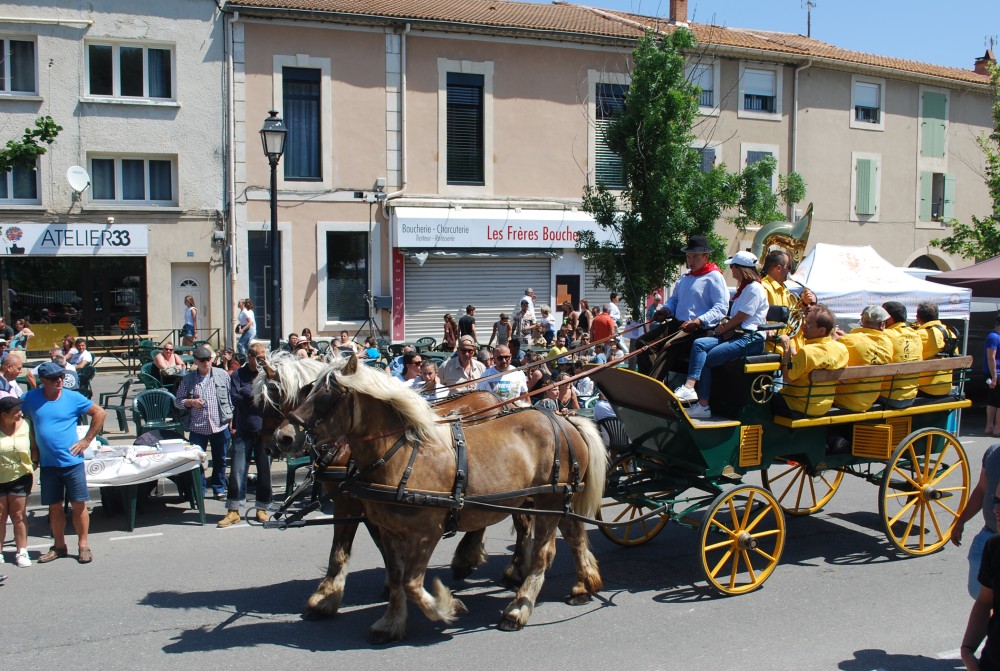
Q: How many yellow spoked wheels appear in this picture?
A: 4